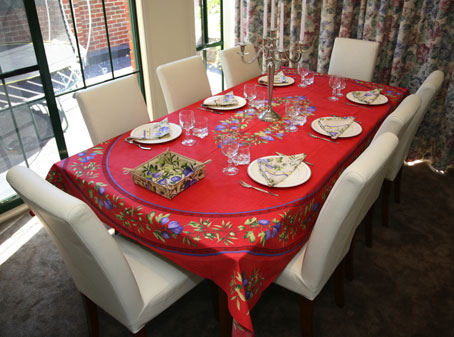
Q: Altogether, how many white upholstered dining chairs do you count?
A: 8